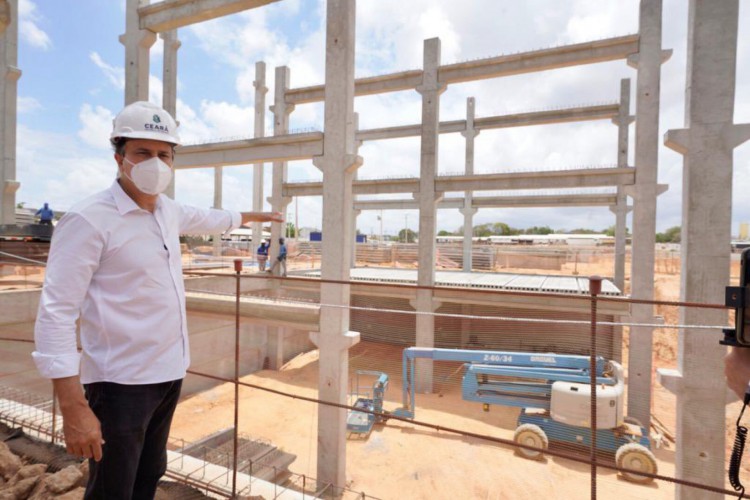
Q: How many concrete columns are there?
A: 13